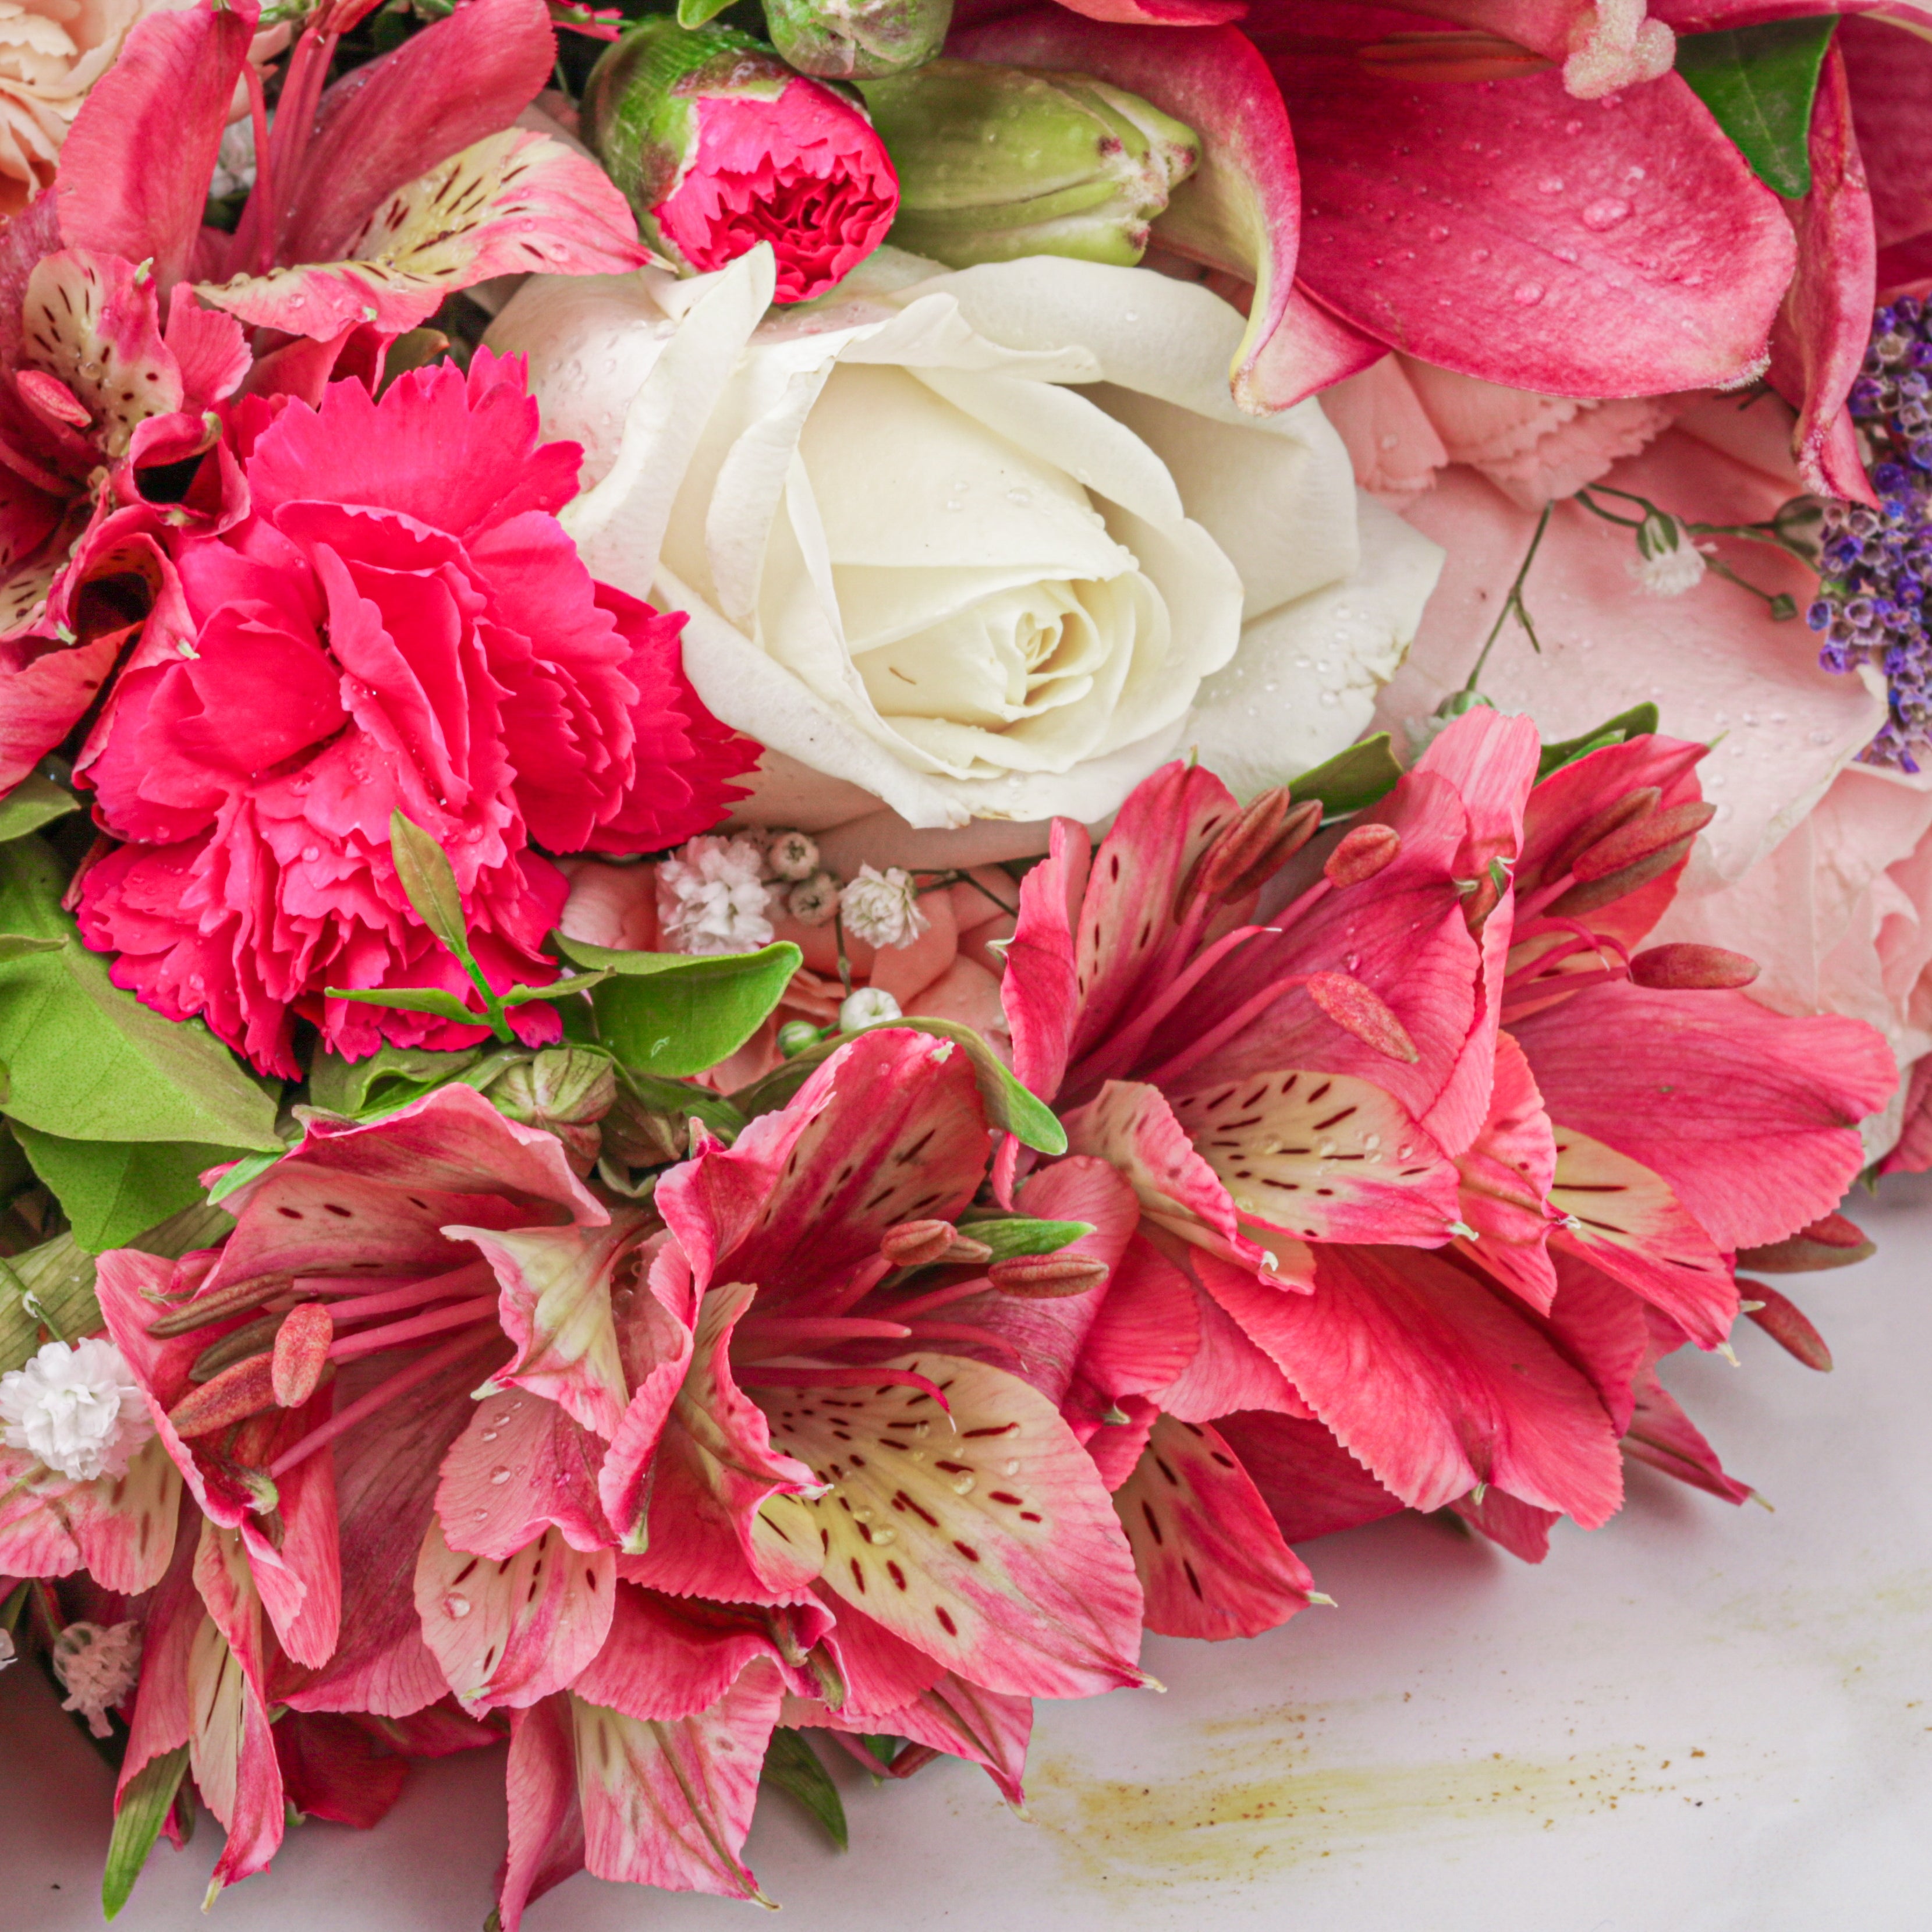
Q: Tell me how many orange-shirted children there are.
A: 0